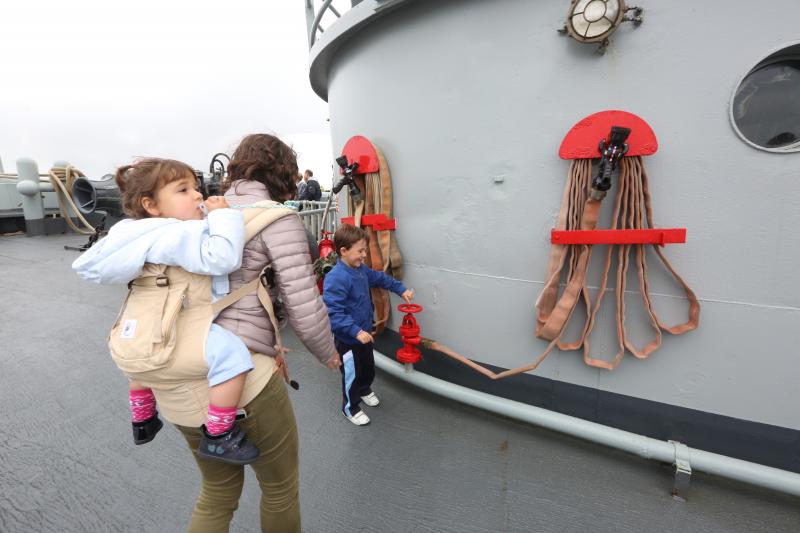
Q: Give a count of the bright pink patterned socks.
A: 2